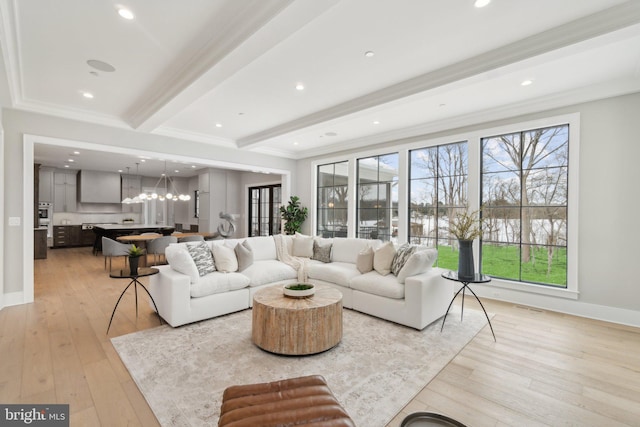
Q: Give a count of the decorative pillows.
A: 8